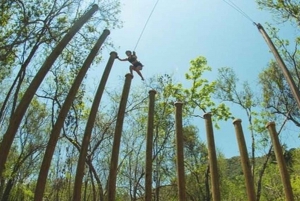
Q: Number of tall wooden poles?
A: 10